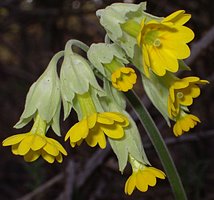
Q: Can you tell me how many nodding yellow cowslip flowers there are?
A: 7